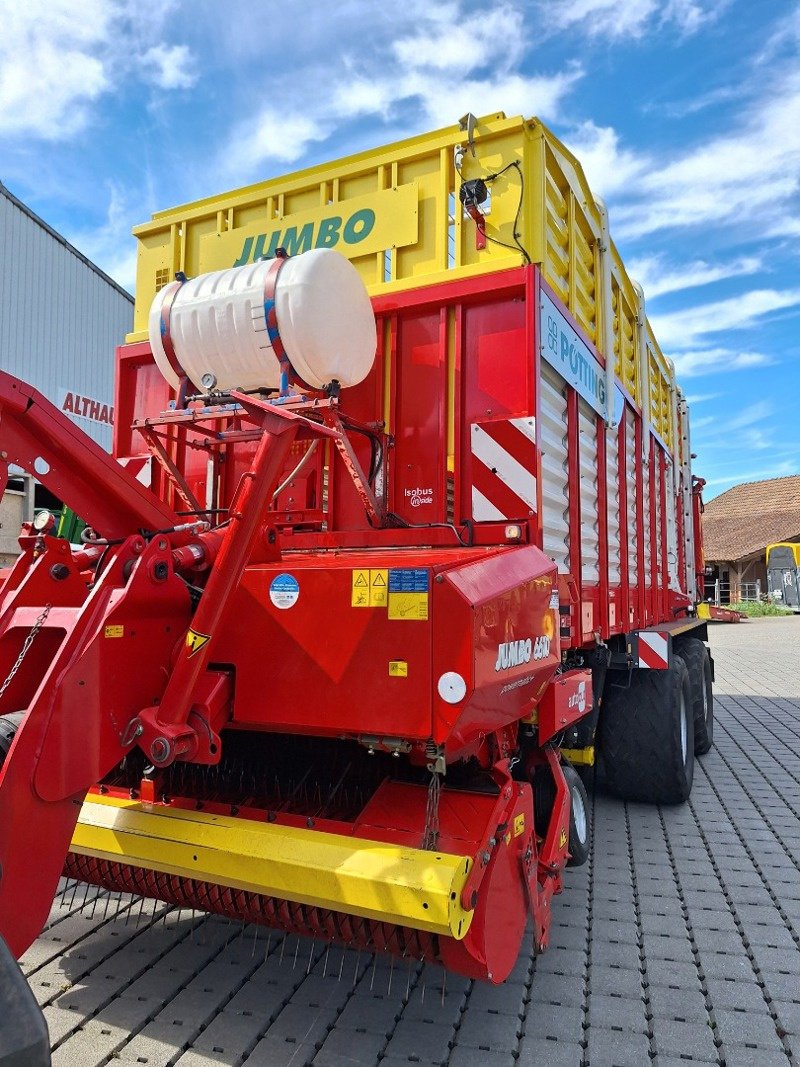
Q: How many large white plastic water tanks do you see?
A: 1